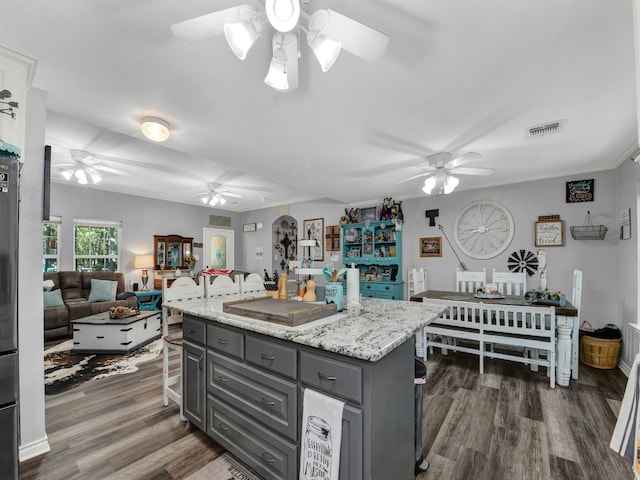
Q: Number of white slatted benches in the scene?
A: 1